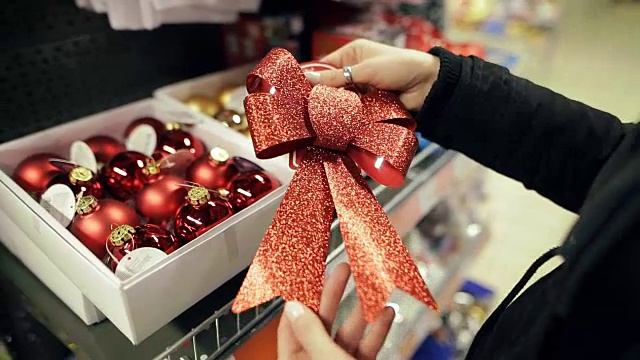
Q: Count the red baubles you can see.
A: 12